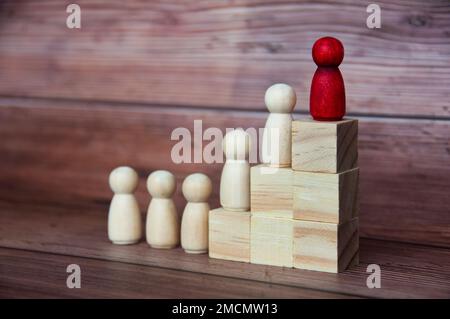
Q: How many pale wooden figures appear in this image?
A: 5